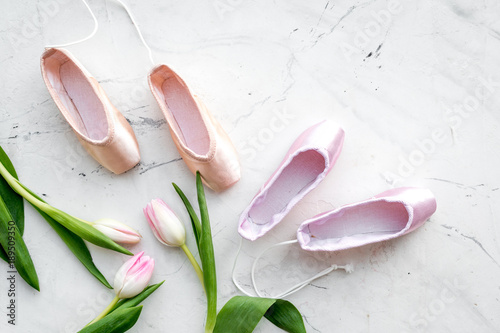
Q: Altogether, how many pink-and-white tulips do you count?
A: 3